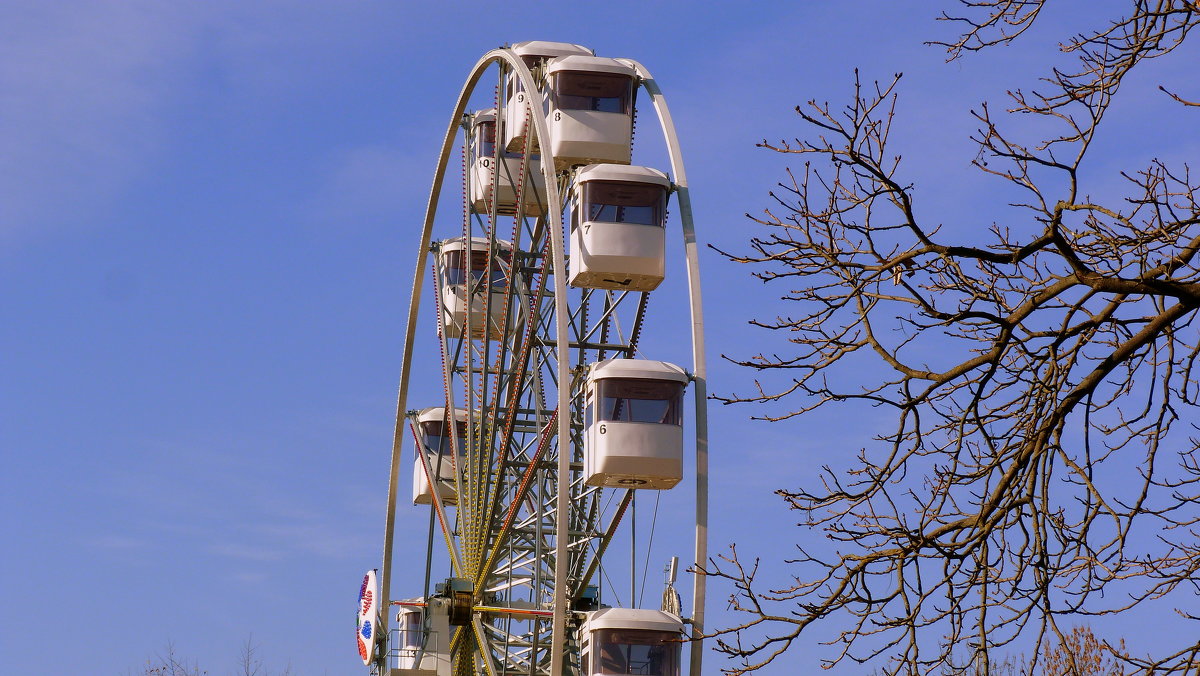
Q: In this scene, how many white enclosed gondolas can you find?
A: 9